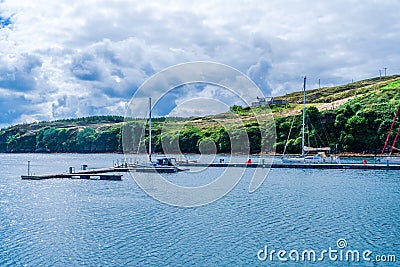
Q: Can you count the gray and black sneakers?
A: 0